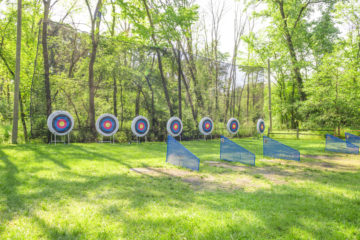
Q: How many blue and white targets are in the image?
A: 7